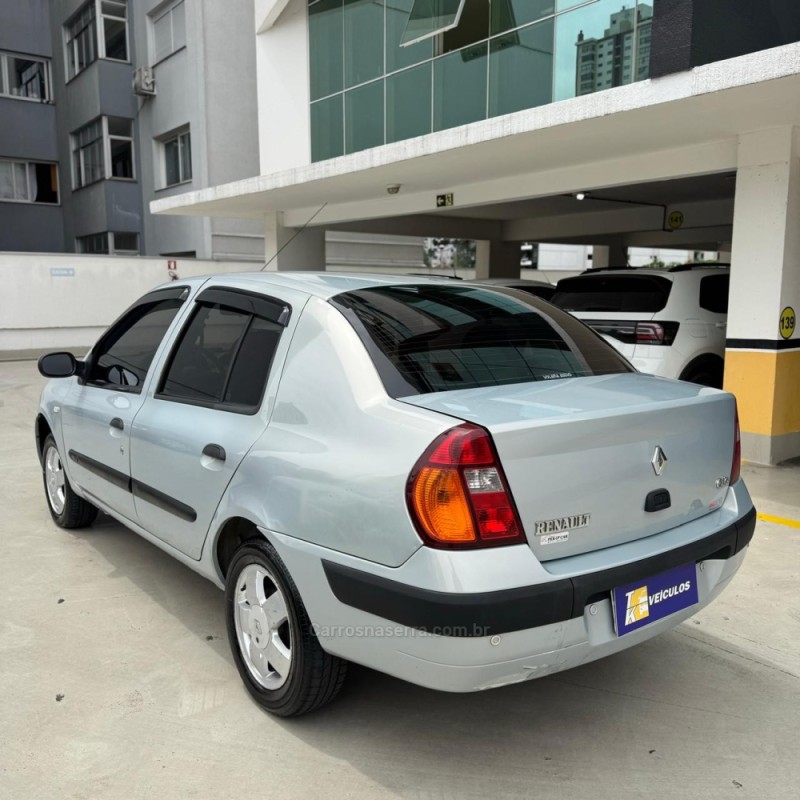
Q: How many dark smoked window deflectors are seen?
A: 2